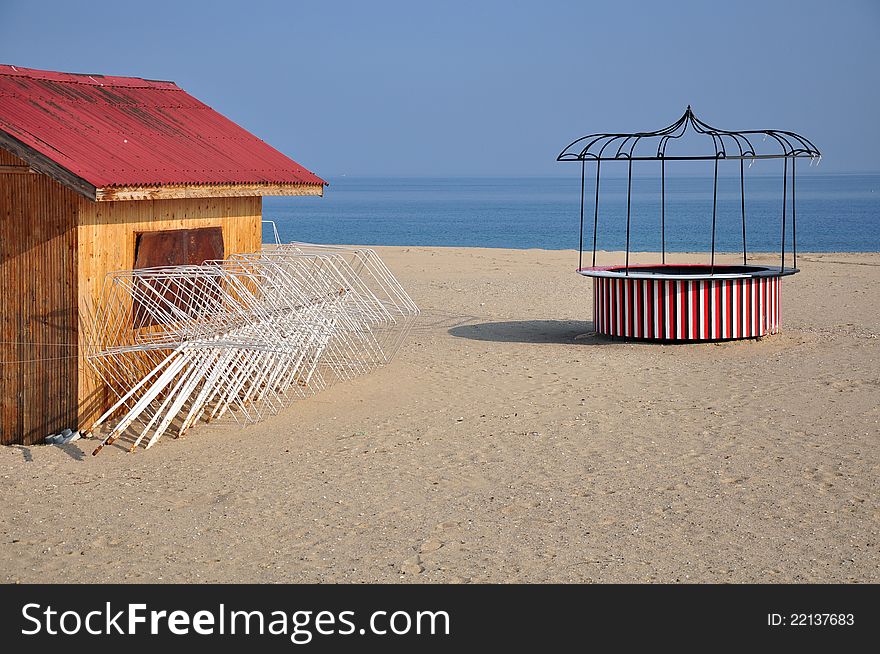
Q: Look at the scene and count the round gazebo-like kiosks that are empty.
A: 1